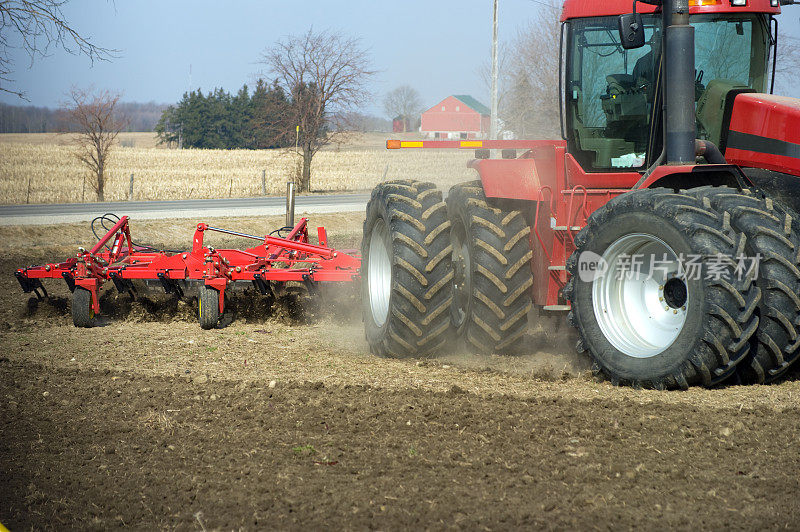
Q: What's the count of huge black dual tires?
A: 4